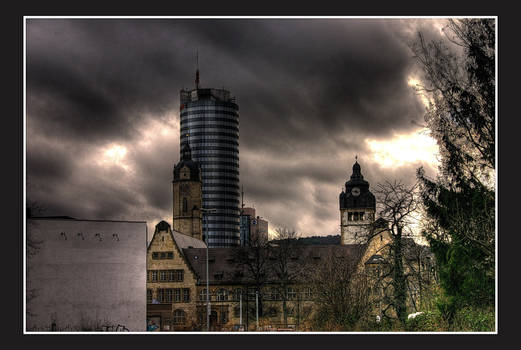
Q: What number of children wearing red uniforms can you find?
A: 0